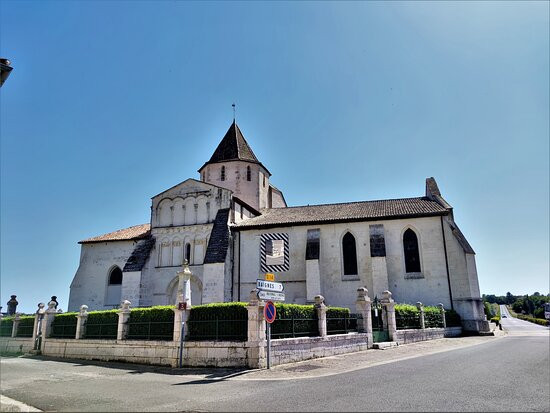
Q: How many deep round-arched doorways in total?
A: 1